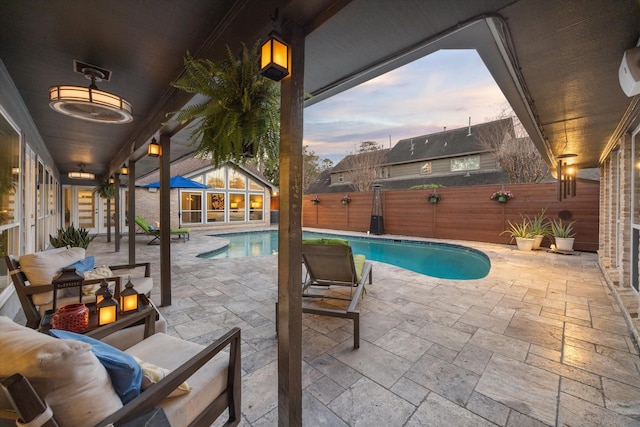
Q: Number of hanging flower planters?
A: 4